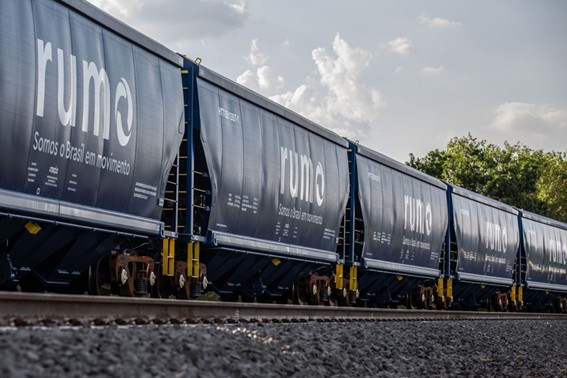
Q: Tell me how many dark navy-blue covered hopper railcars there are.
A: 5